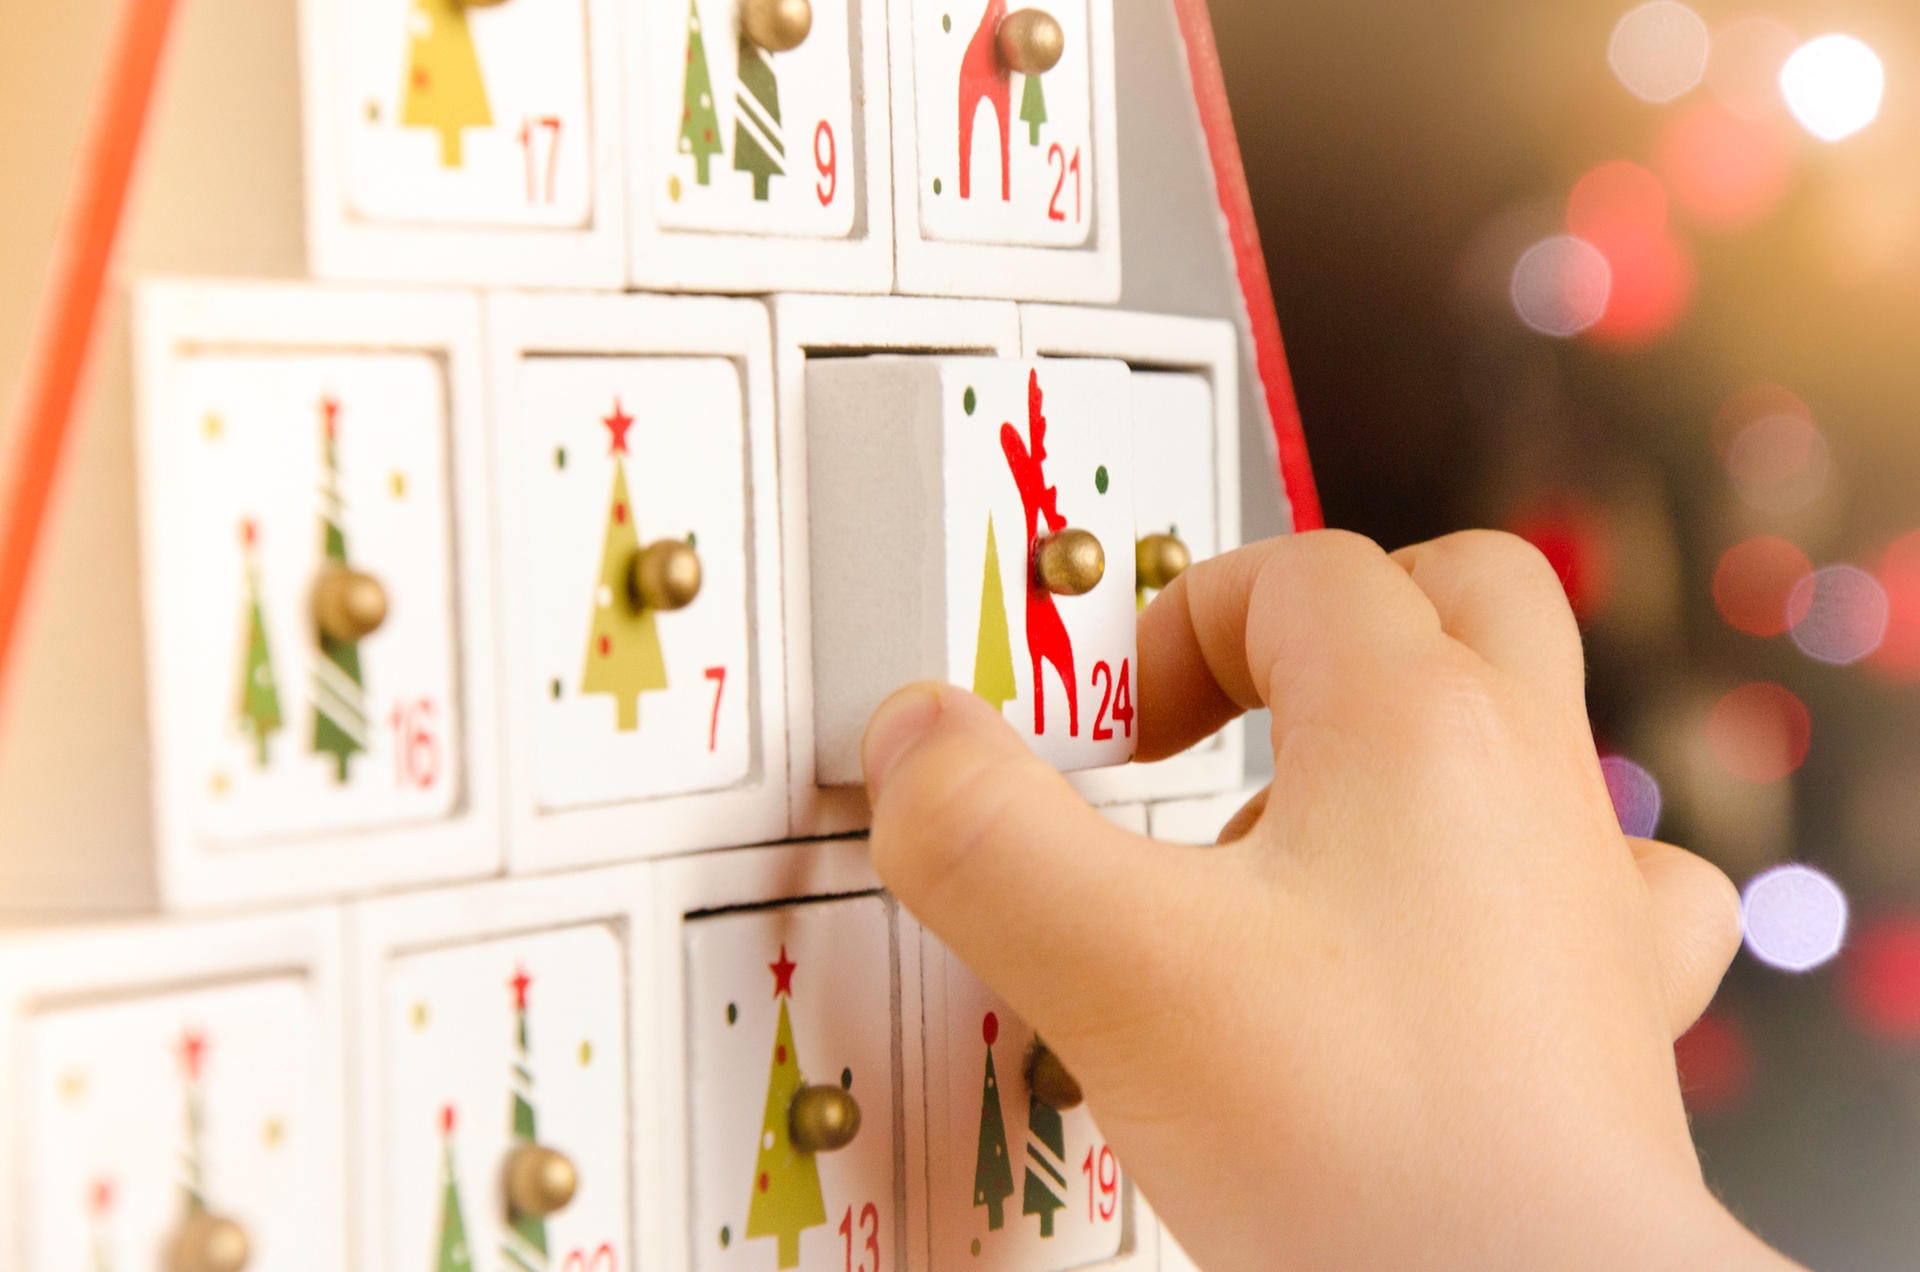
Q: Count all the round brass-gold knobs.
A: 11